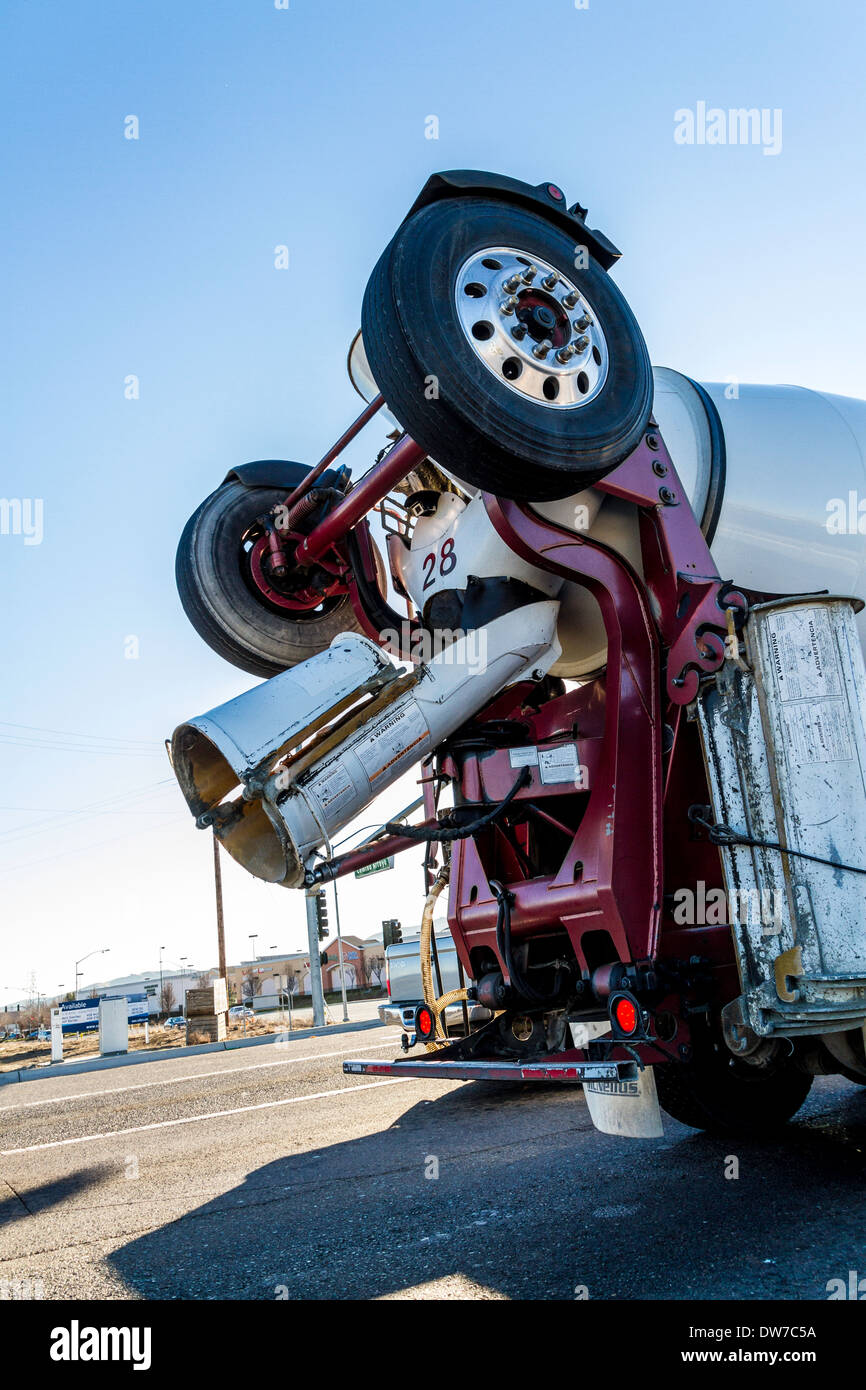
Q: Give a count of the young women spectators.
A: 0